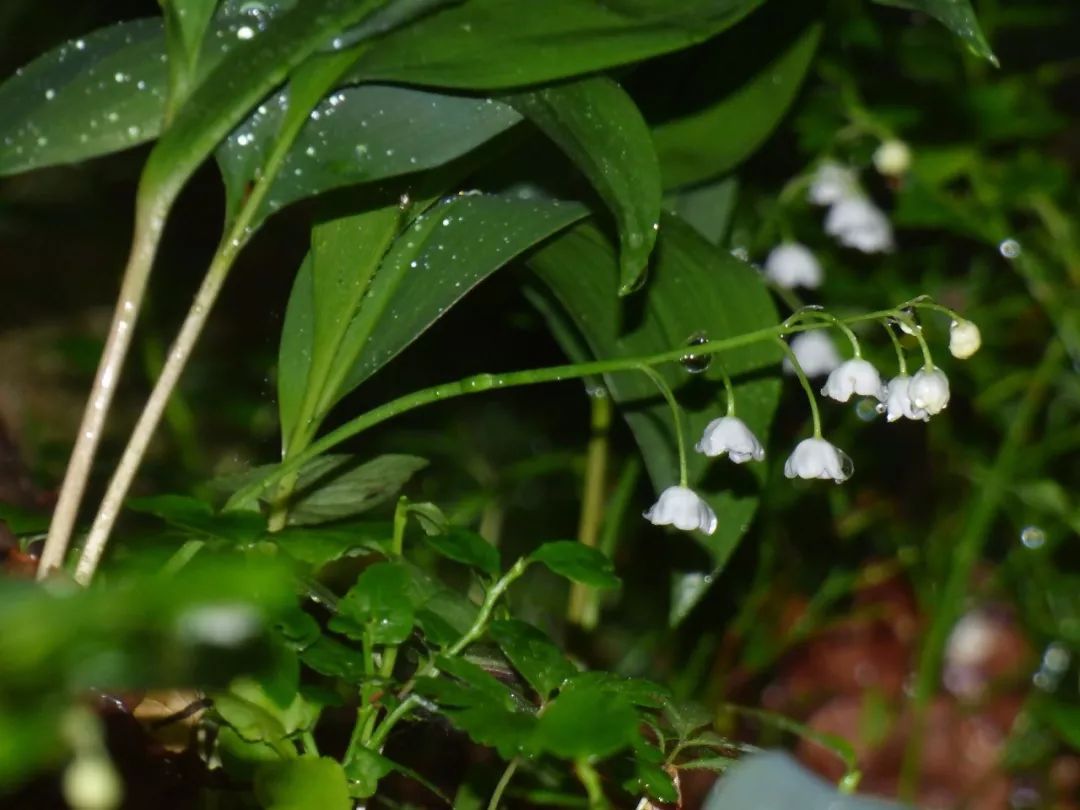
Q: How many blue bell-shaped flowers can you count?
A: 0